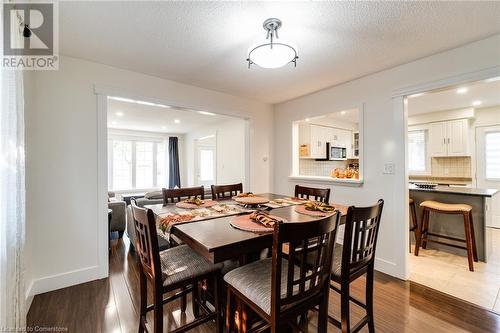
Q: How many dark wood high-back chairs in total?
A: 6